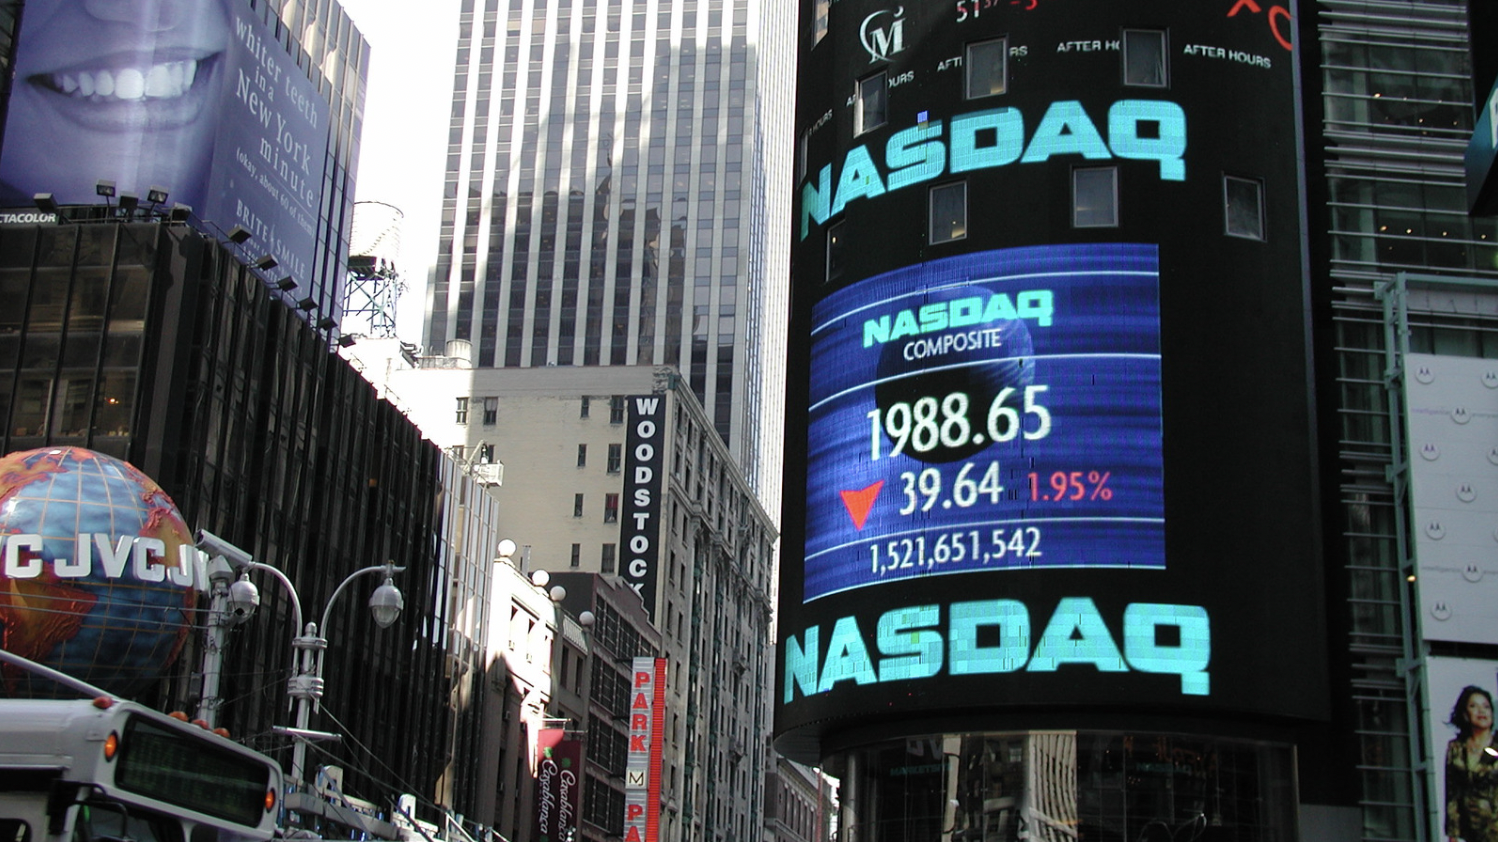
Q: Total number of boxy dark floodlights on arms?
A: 11